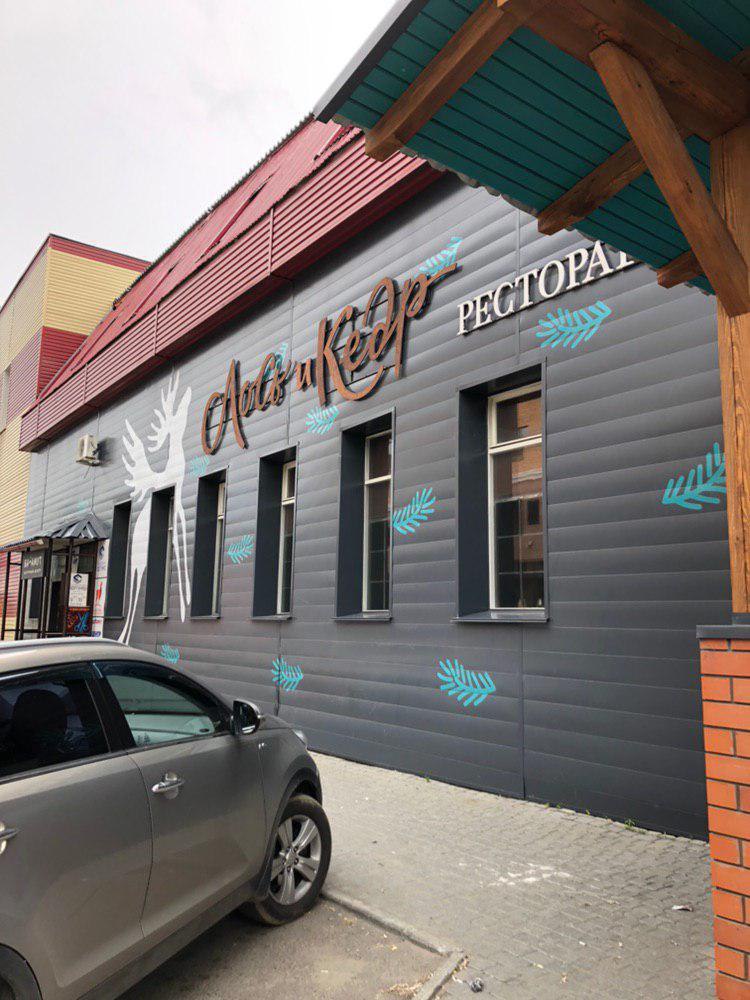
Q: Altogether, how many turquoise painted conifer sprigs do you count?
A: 12